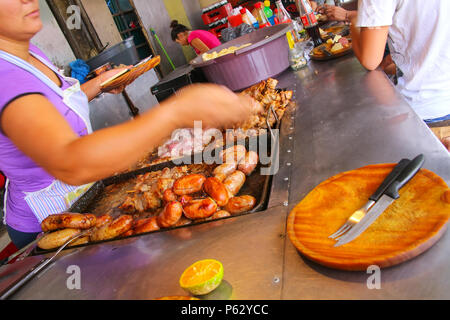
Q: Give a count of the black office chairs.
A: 0